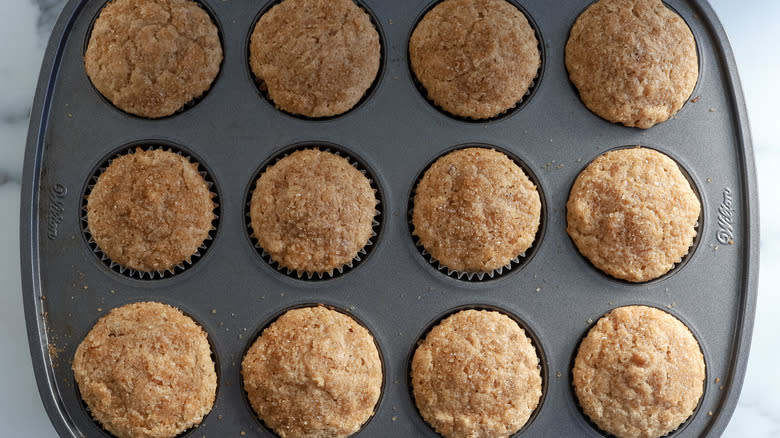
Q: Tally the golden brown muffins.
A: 12